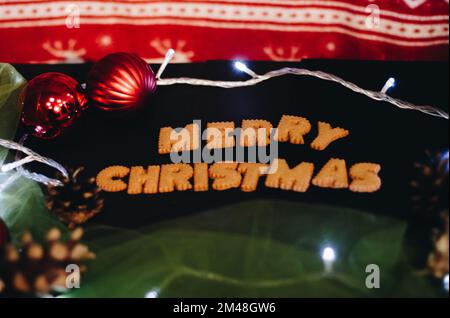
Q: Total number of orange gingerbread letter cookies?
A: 14